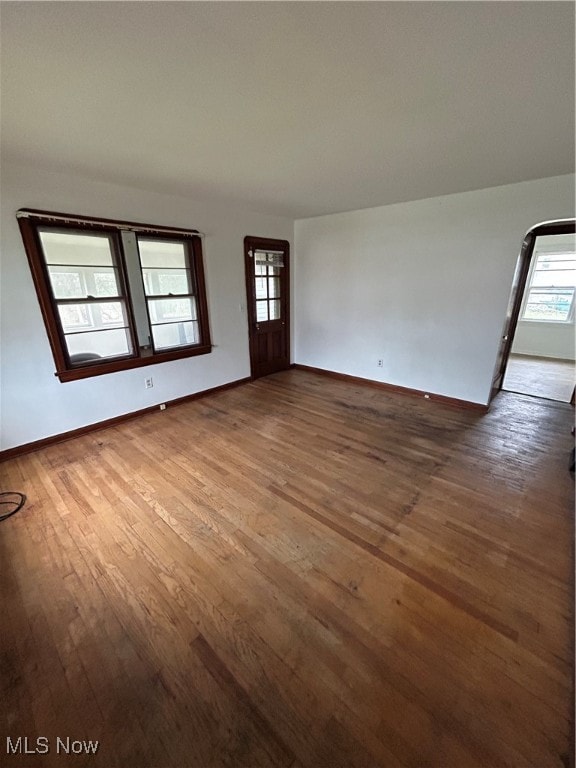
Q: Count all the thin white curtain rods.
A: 1